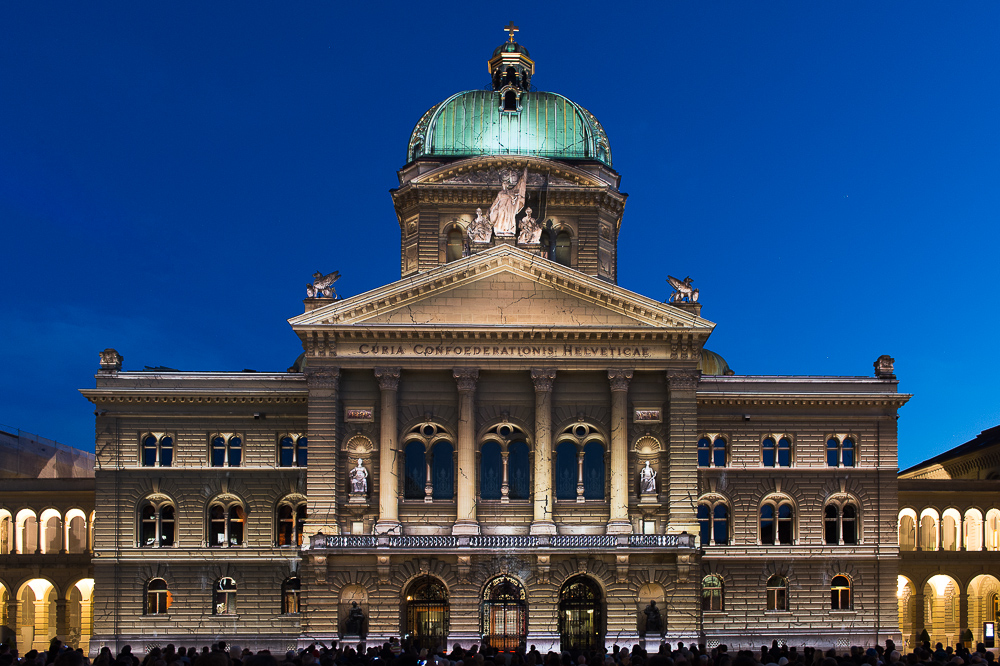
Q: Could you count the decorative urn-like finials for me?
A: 2